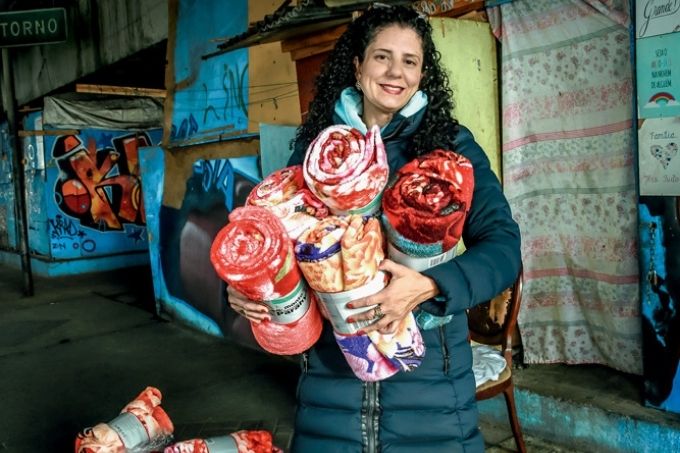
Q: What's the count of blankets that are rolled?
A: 7